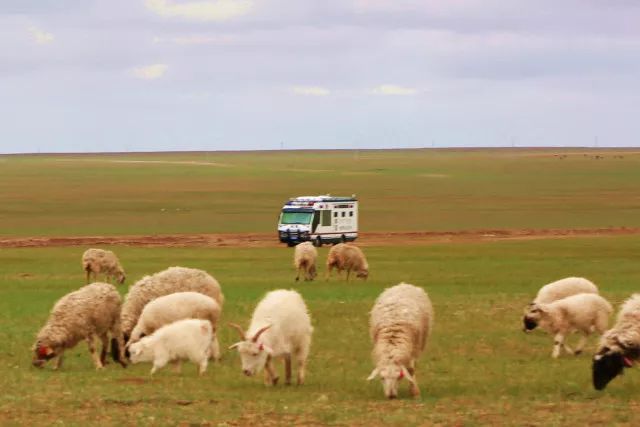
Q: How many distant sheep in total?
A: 3